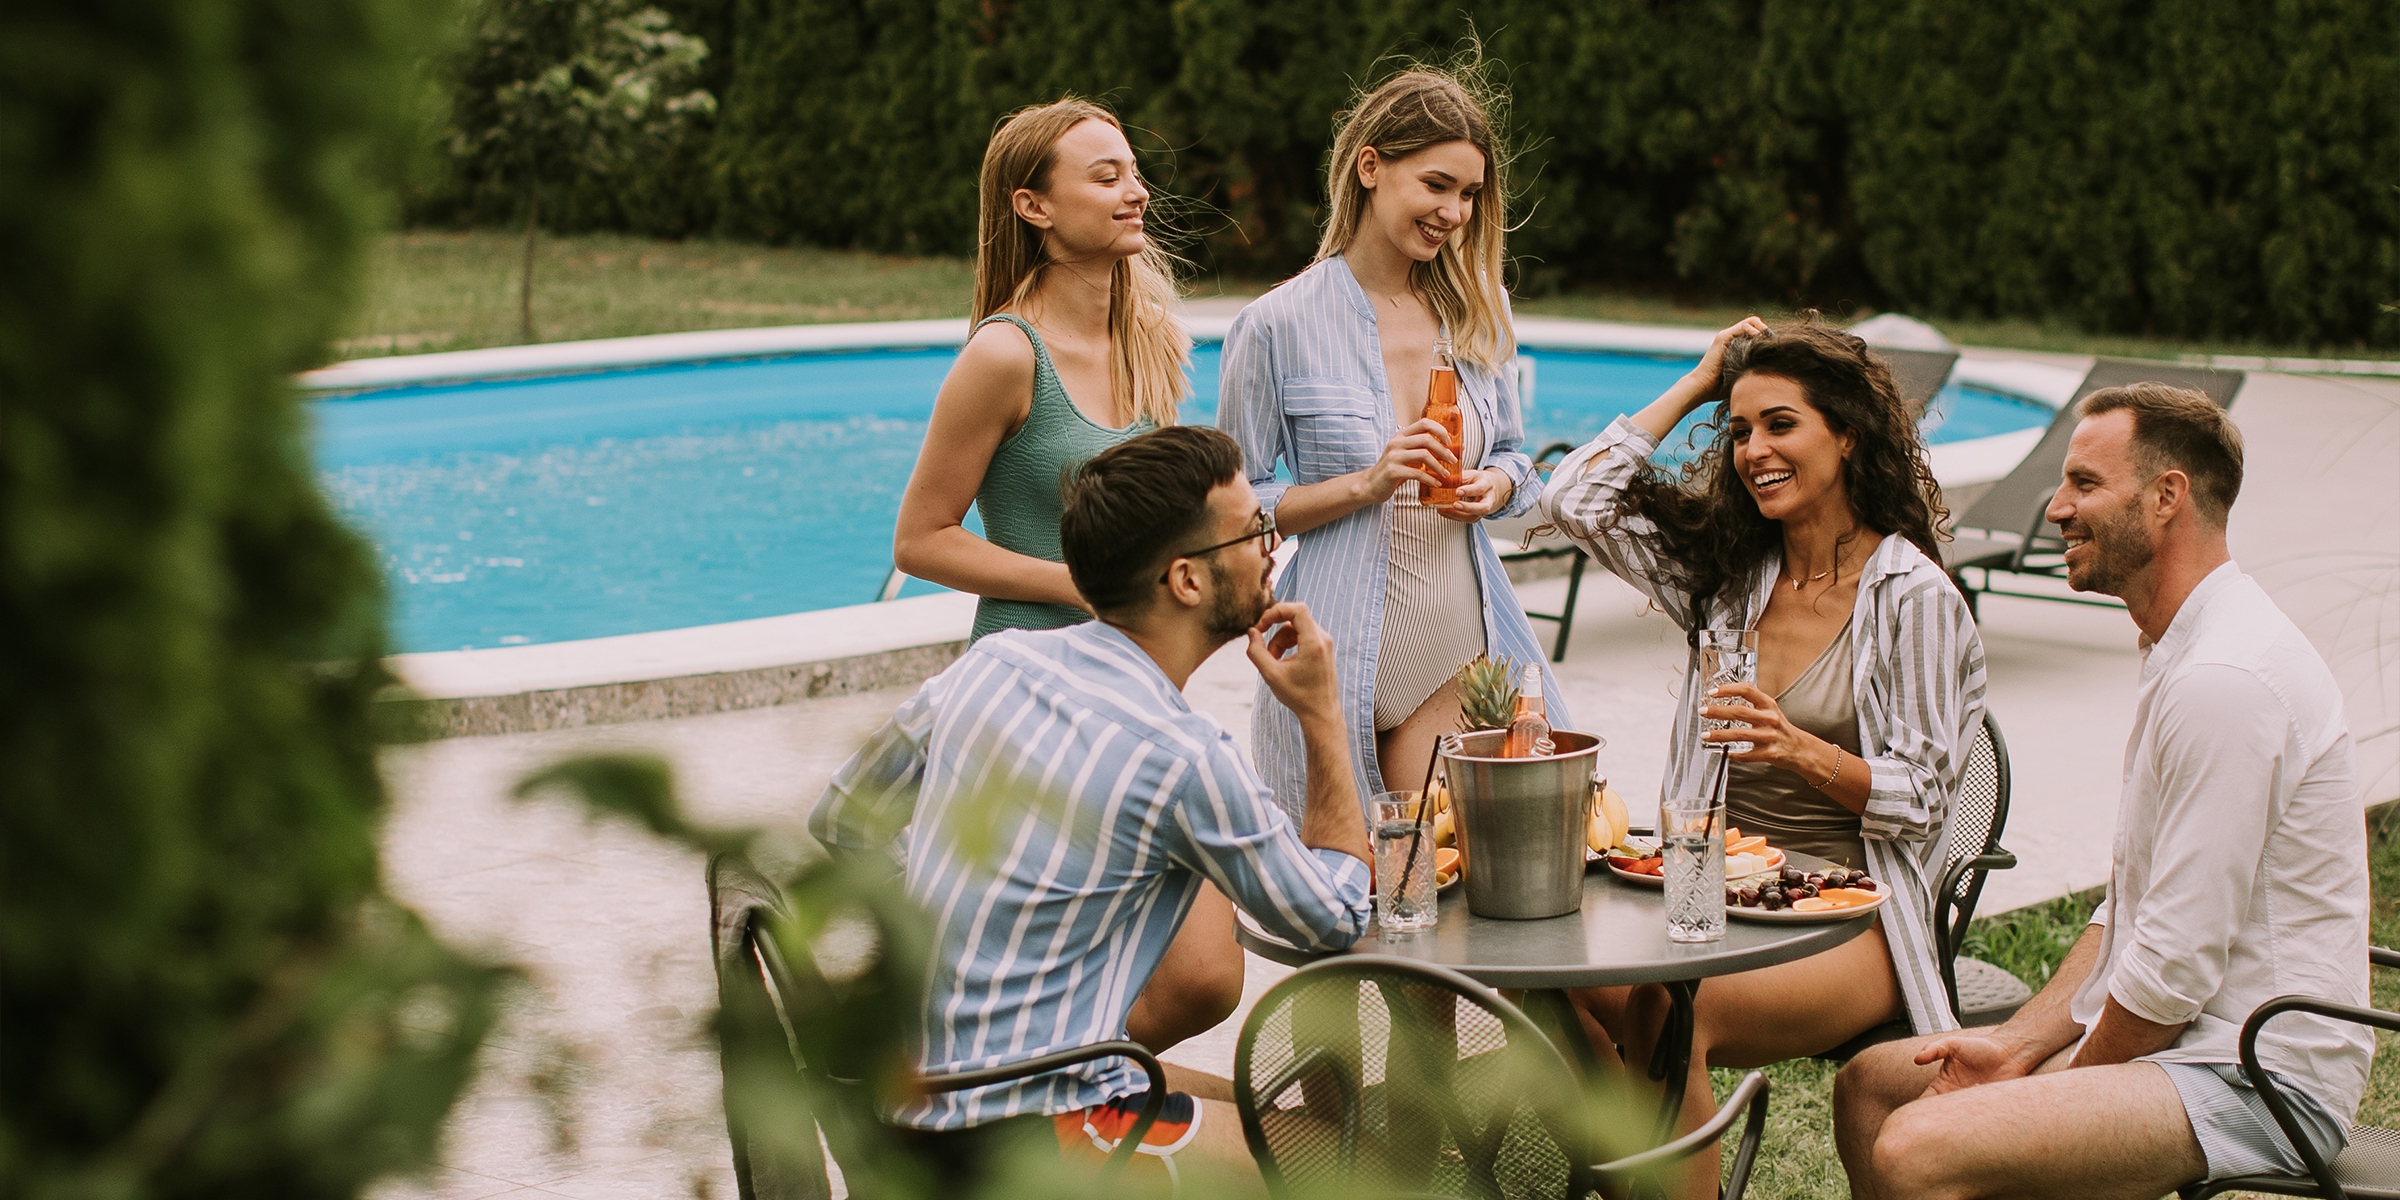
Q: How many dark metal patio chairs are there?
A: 4